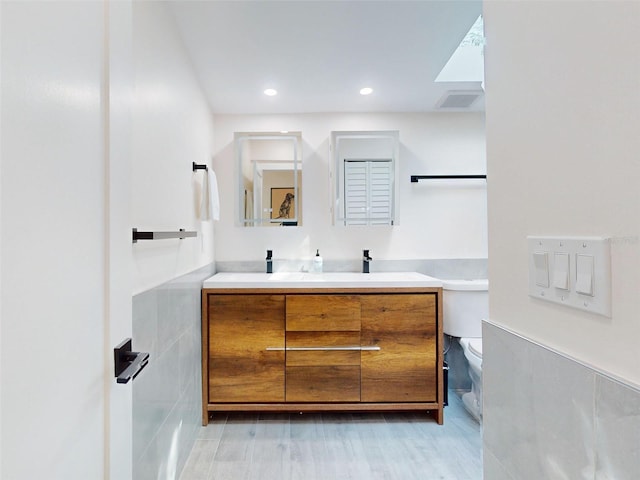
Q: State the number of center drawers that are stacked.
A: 3